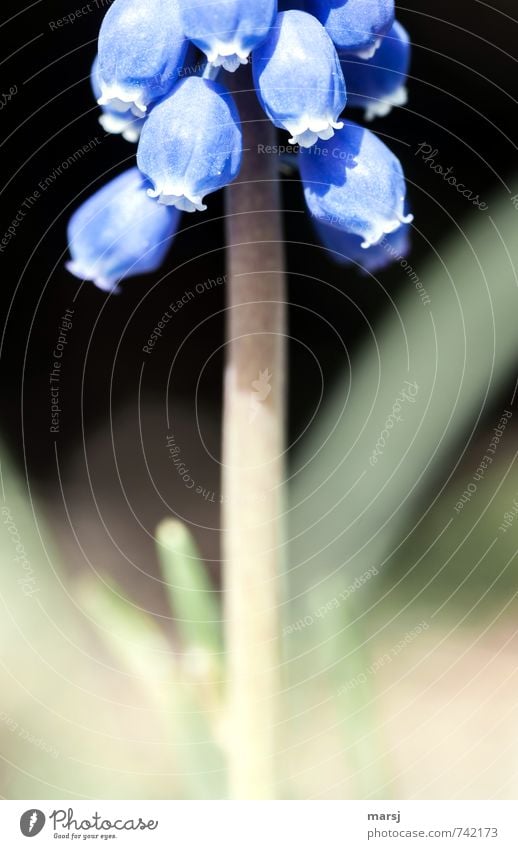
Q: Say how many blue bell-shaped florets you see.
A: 10